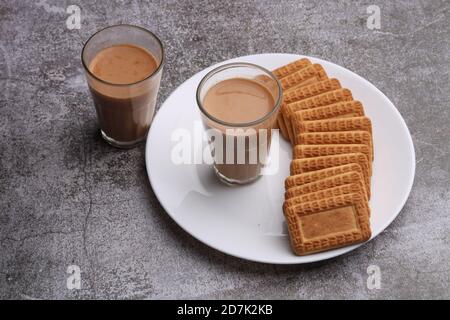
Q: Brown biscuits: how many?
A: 13